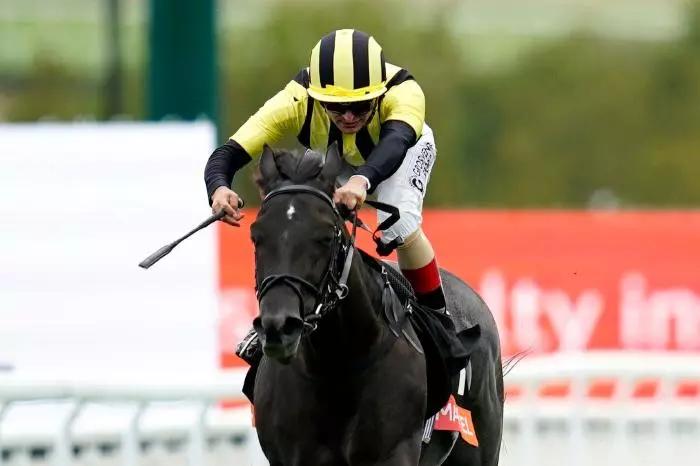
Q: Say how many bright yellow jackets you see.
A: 1